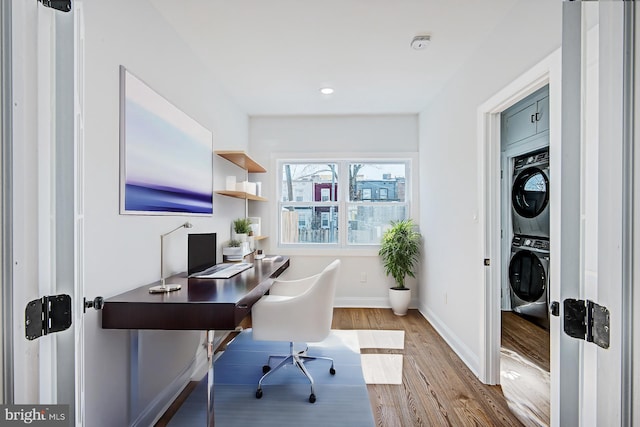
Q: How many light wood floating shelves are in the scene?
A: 3